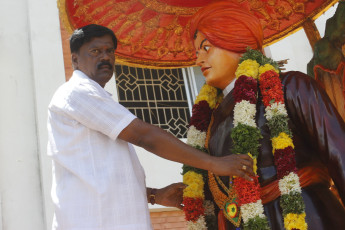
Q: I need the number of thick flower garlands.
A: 2